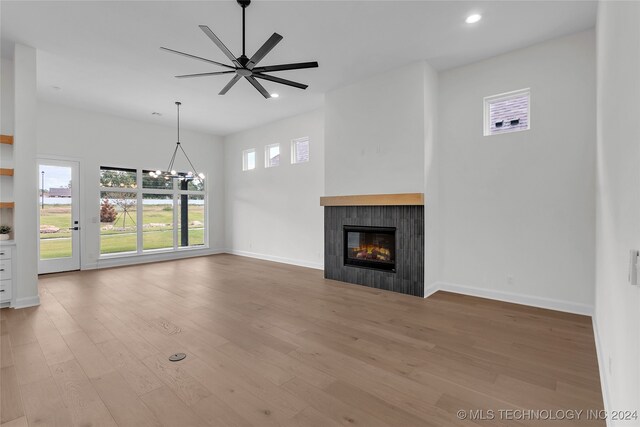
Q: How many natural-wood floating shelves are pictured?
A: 3